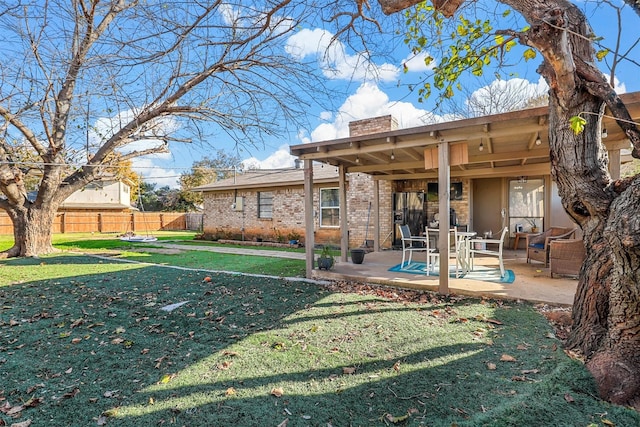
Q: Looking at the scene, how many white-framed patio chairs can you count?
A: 4